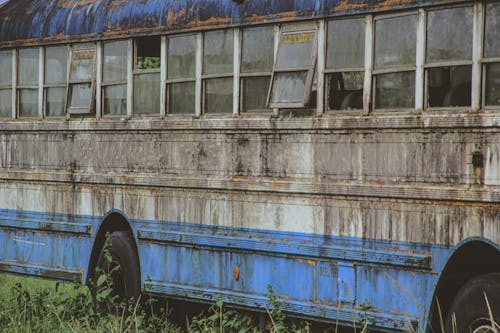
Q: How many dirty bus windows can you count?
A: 14